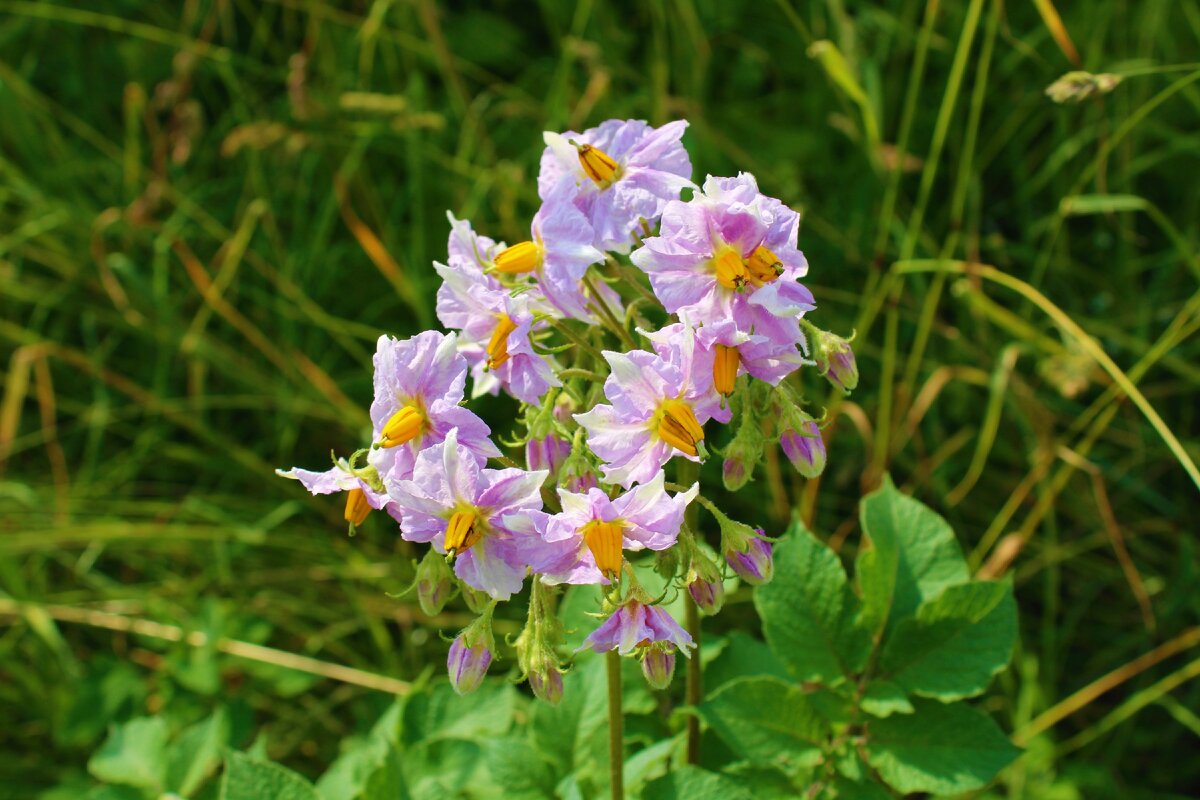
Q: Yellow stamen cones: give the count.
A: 11